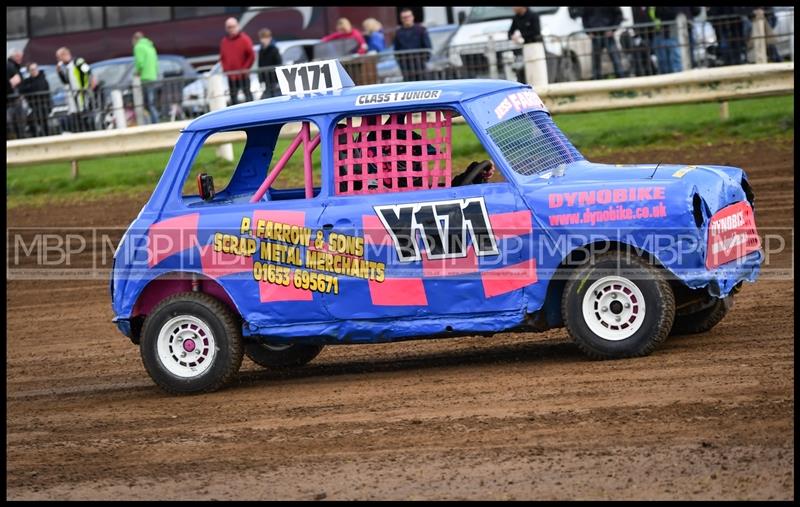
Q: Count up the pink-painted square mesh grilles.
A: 1